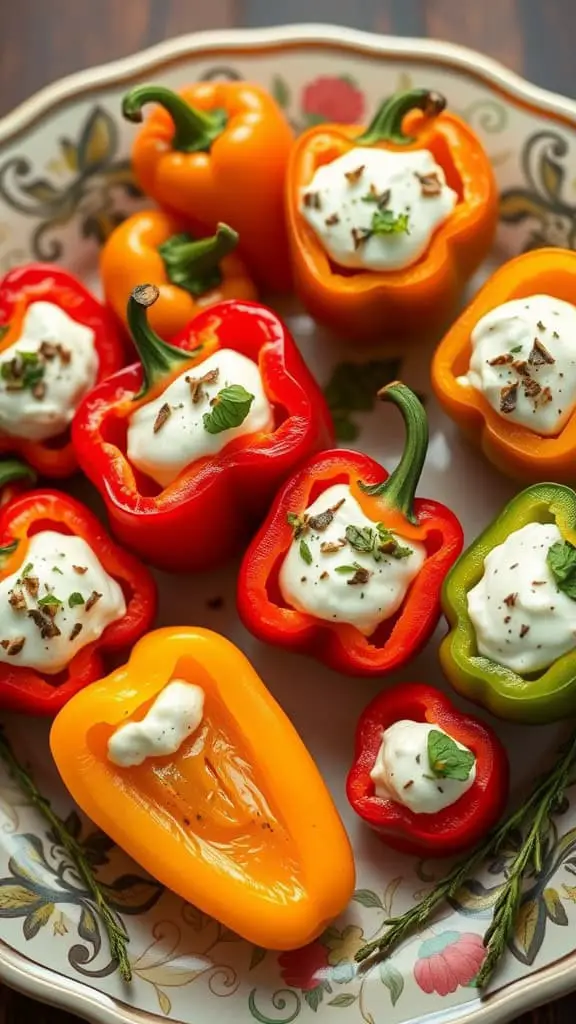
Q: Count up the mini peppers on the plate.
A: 11